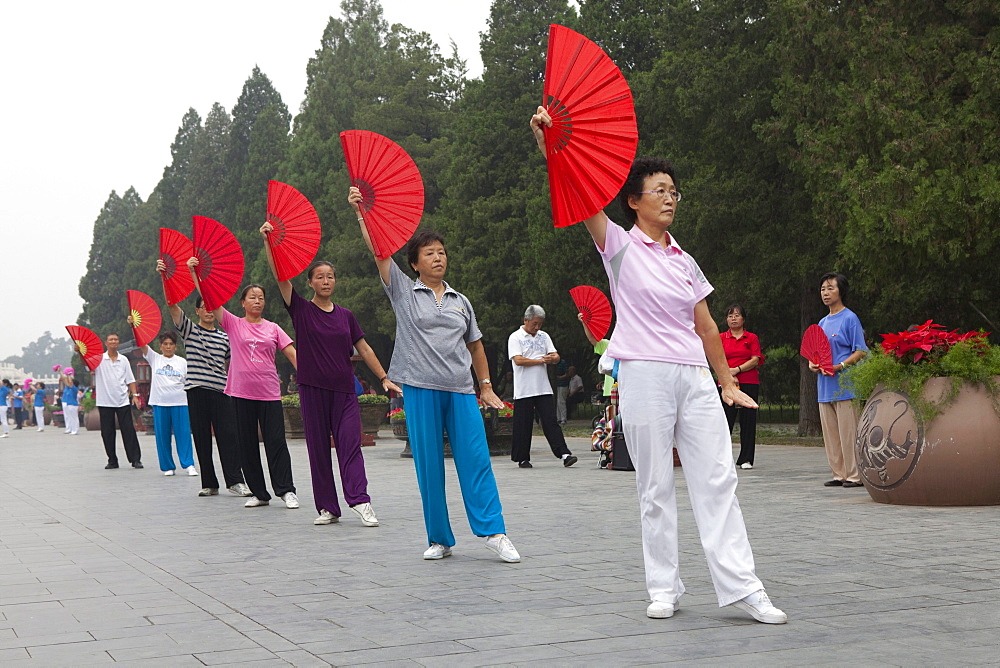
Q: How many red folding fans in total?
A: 9